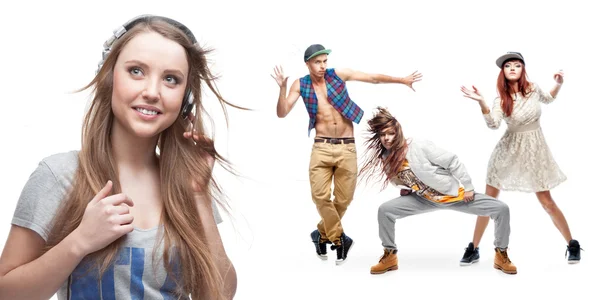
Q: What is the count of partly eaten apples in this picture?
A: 0